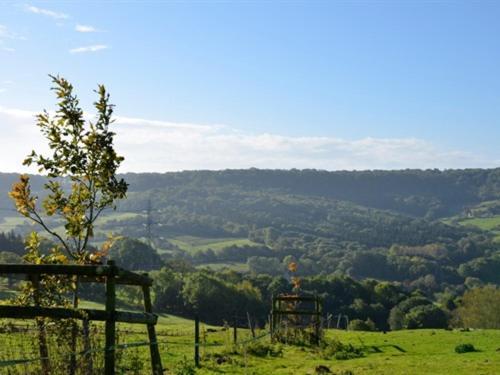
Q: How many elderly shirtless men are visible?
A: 0